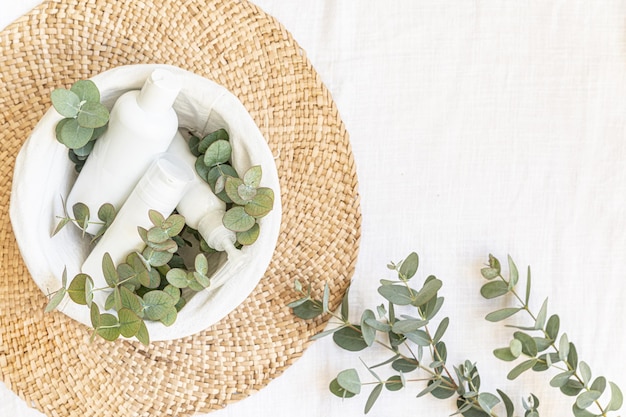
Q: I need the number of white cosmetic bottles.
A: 3